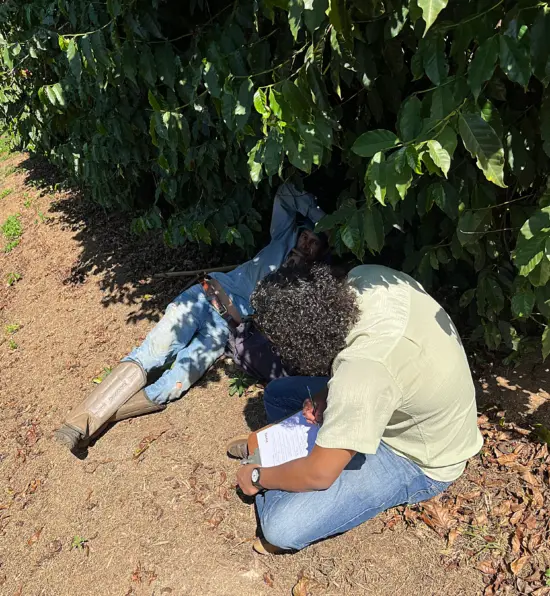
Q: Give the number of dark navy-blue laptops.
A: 0